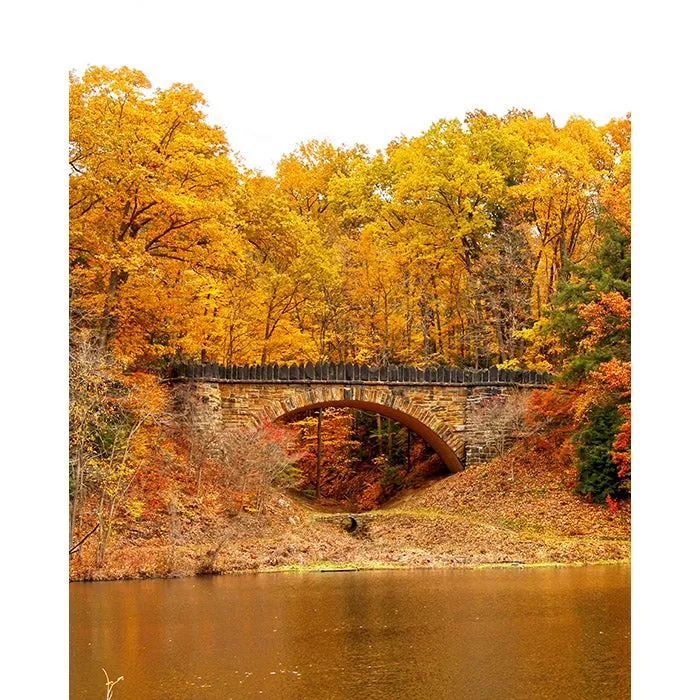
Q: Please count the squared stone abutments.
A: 2